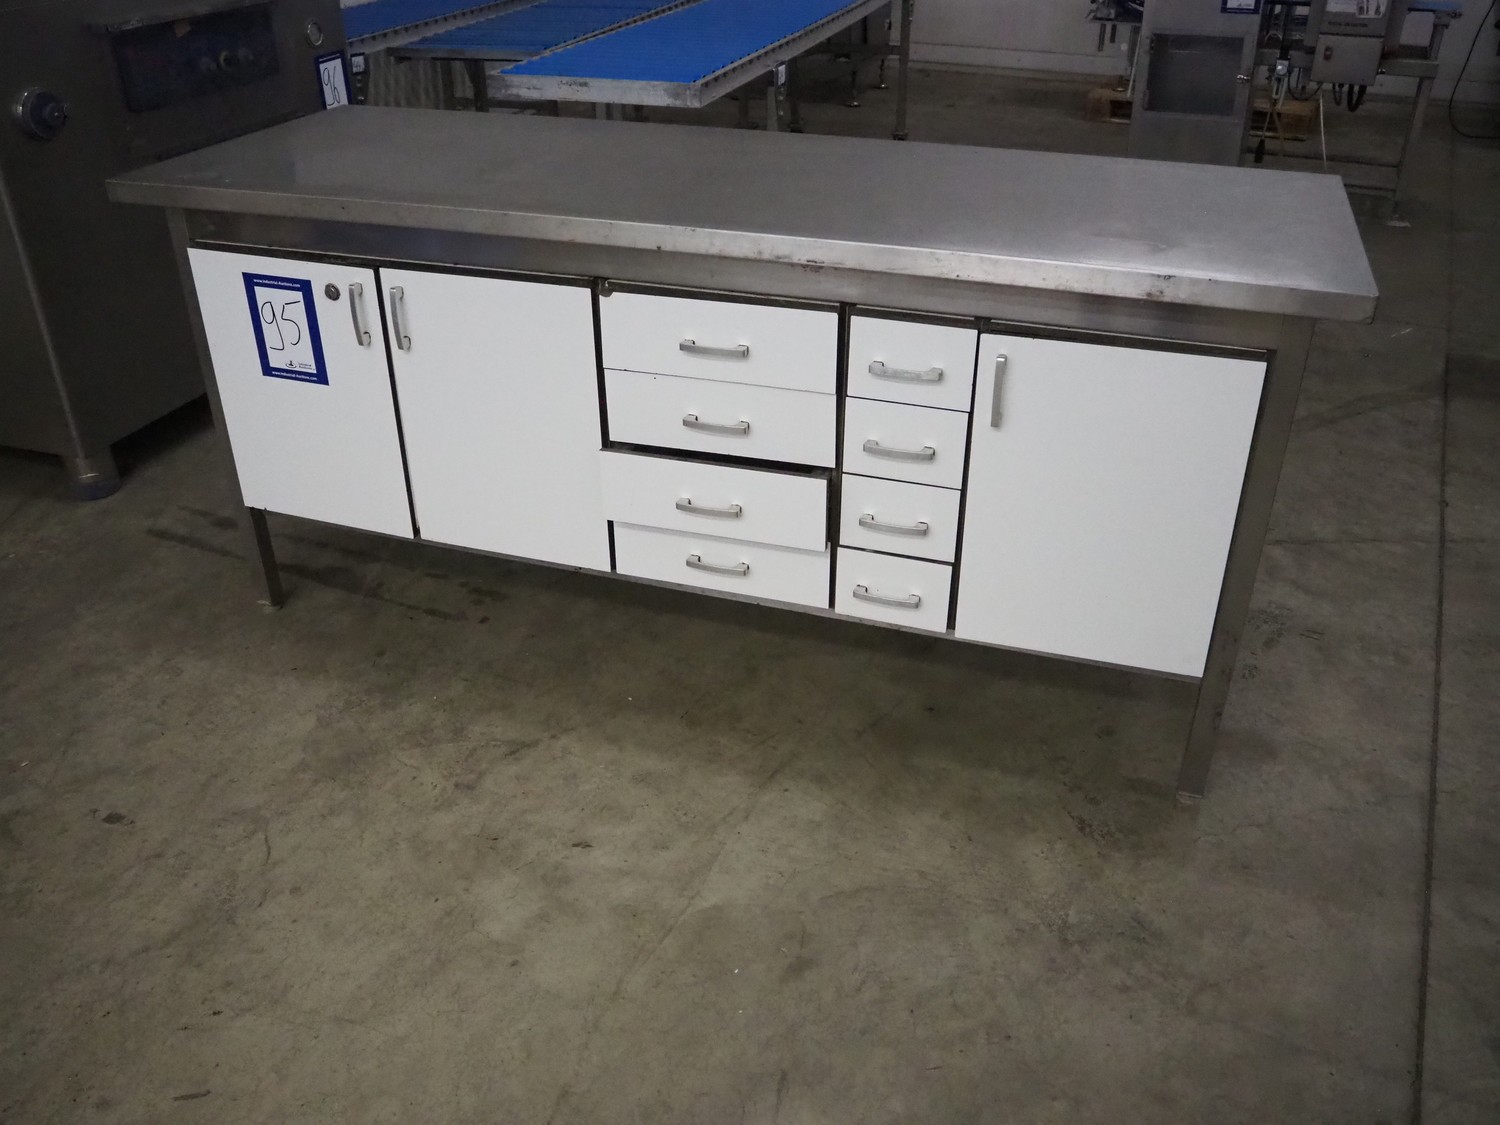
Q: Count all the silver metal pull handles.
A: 11